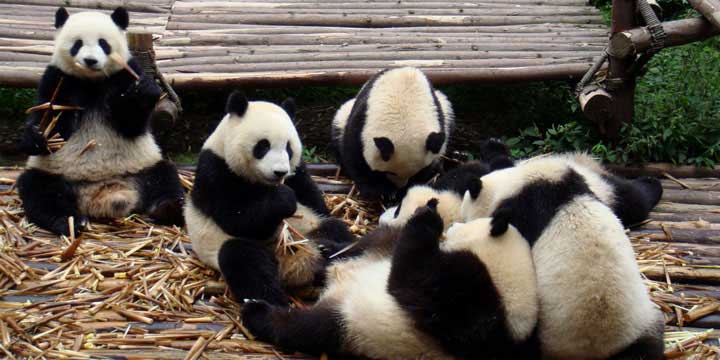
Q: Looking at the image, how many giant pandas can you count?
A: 6